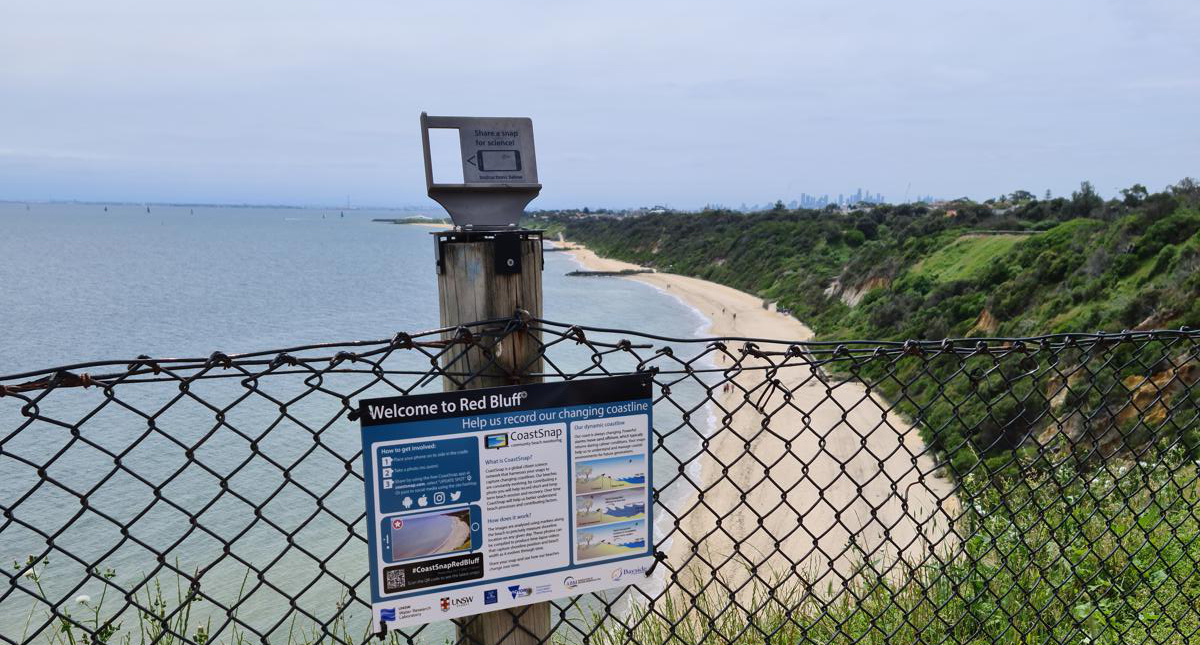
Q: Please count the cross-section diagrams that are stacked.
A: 3